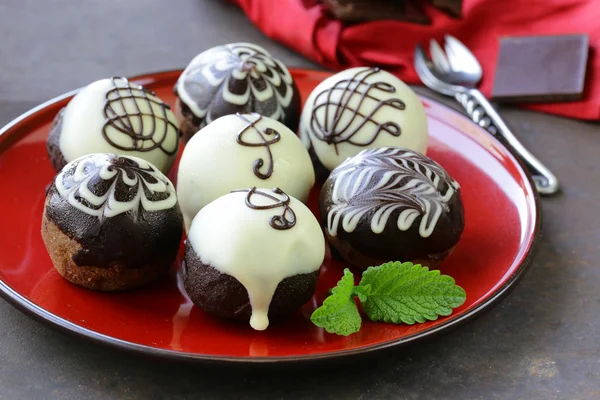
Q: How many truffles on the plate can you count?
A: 7